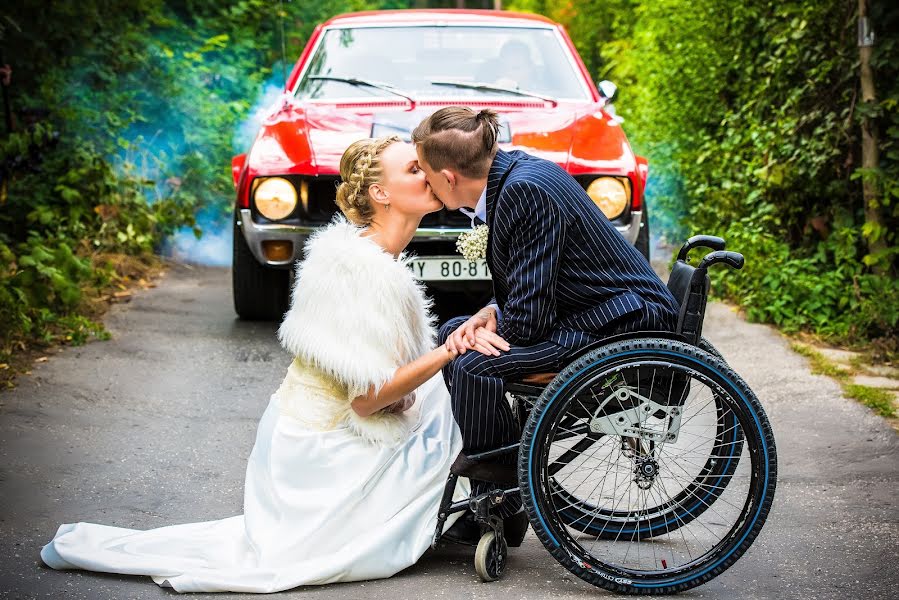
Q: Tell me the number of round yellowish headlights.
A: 2